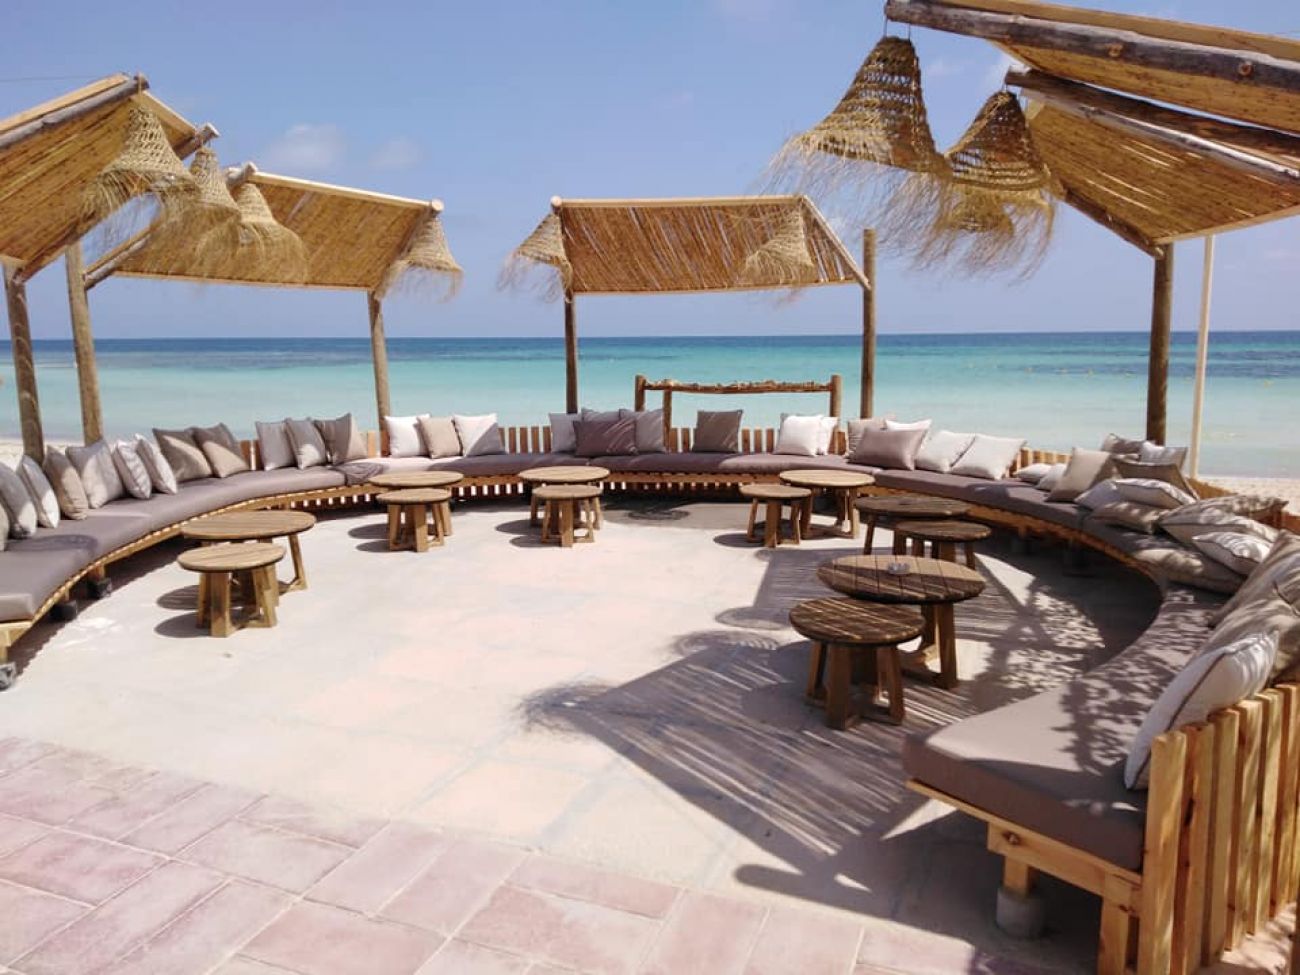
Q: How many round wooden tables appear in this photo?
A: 12